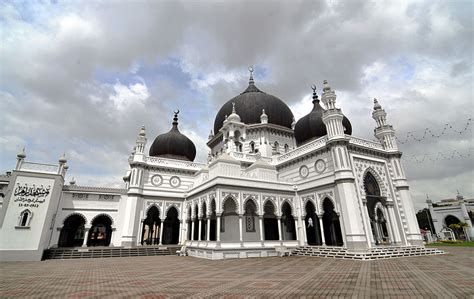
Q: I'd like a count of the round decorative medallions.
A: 4